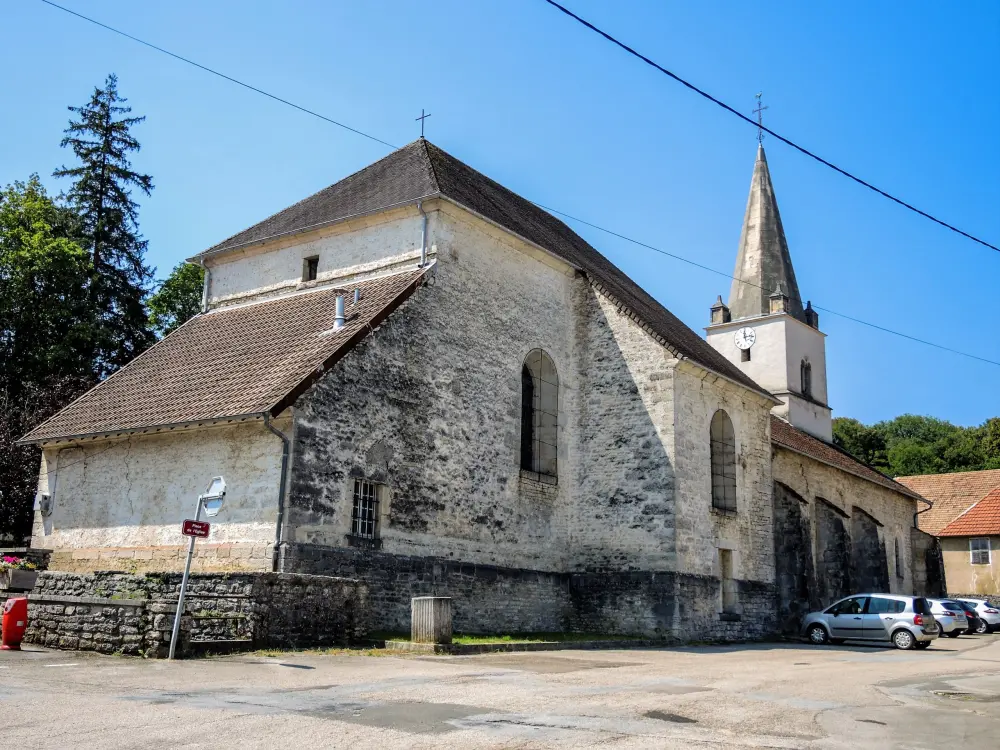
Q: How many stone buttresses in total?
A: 4